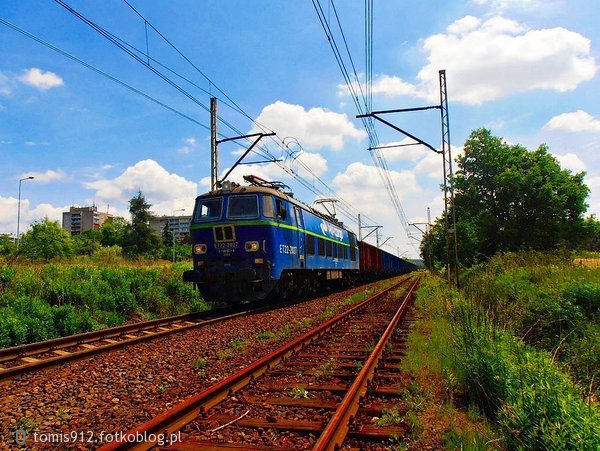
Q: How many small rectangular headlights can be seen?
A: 2